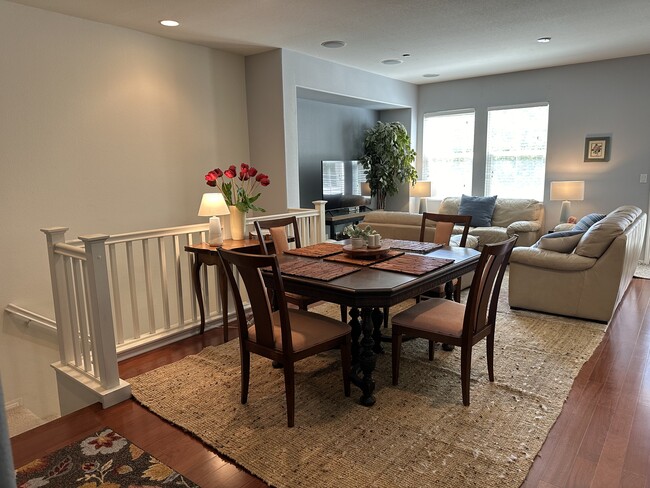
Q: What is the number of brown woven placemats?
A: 5